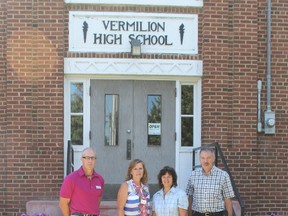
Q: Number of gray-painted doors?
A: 2